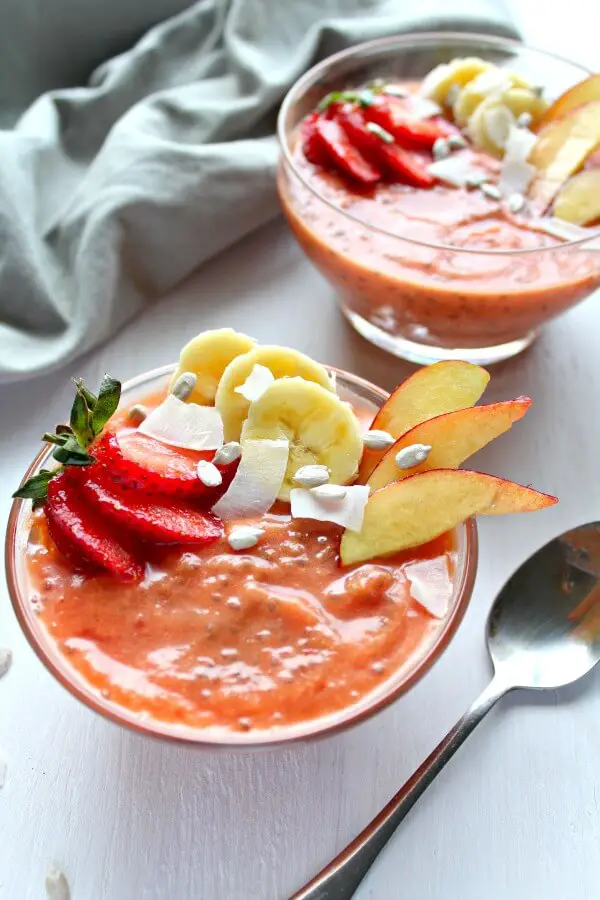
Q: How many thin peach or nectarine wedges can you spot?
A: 6